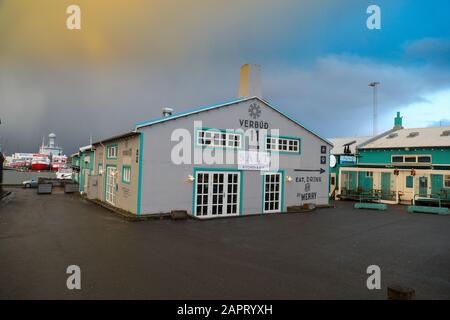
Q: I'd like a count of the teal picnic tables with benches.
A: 2